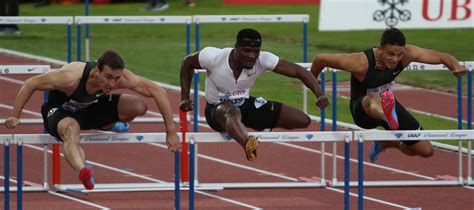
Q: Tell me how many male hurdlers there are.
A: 3